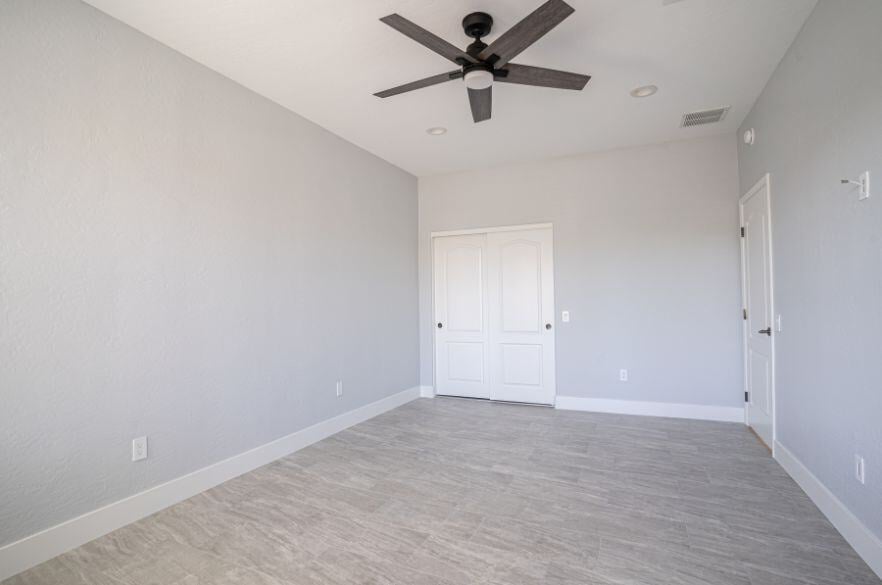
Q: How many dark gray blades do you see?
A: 5